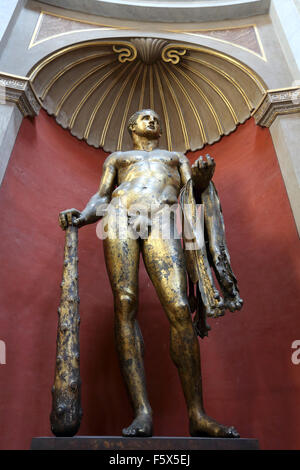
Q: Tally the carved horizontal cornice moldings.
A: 2